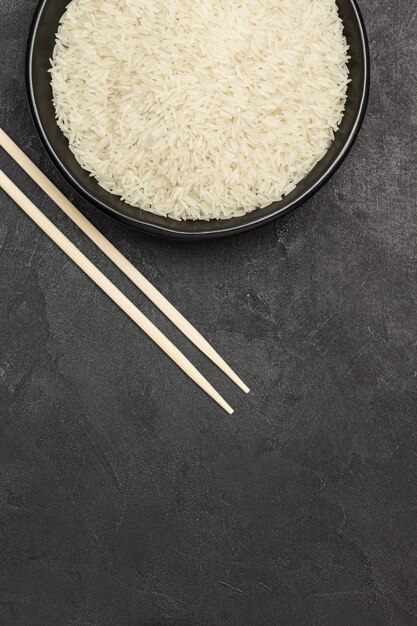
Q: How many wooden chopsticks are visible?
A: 2